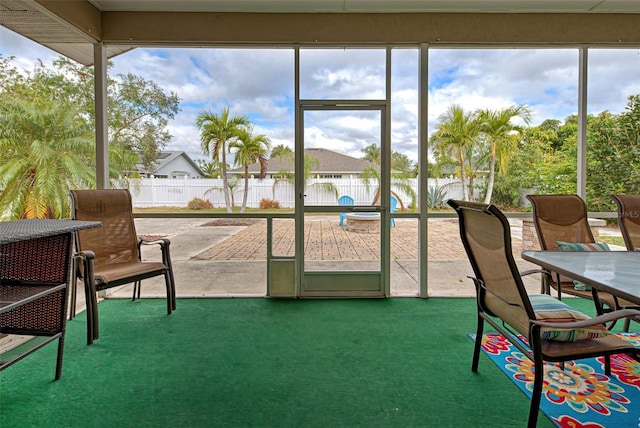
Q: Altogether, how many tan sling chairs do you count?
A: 4